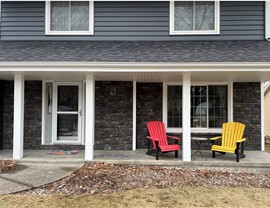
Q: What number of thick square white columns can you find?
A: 3